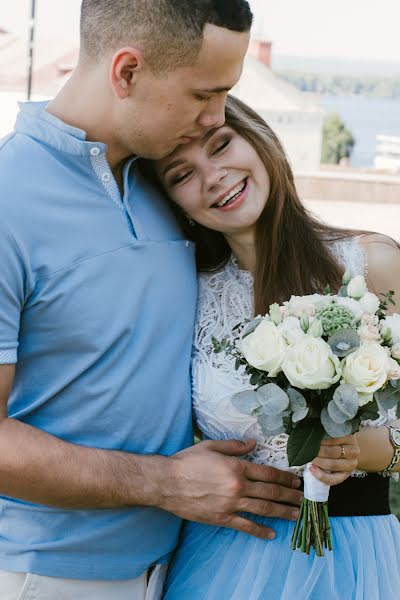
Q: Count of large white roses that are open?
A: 3